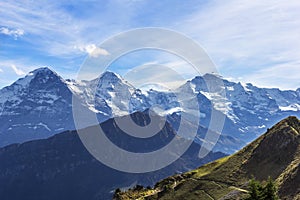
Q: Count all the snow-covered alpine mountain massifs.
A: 3